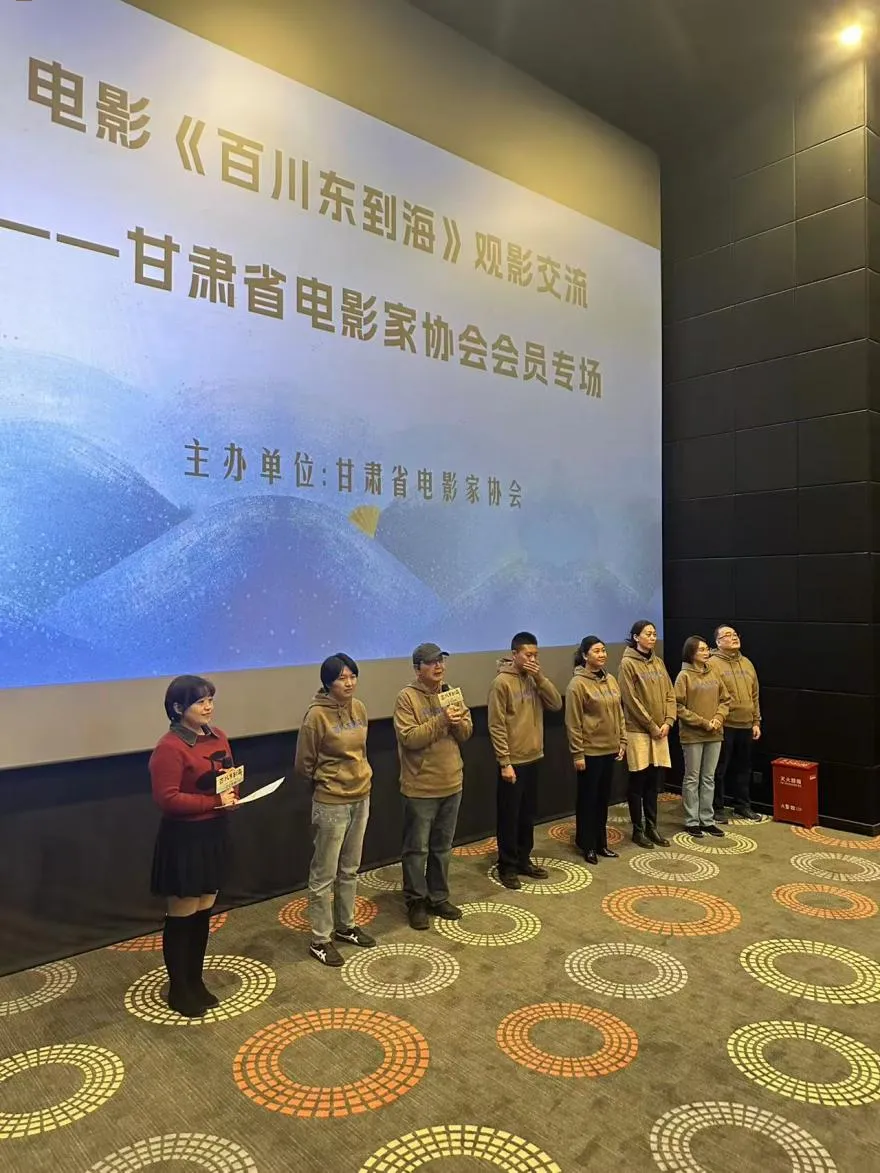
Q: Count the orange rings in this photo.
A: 10